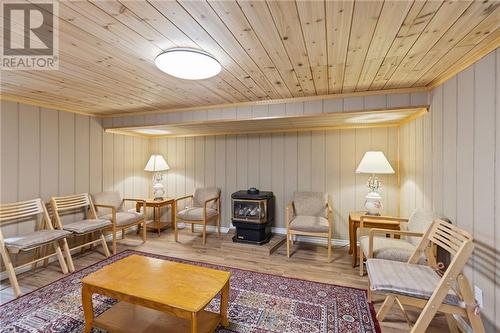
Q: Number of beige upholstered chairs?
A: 4